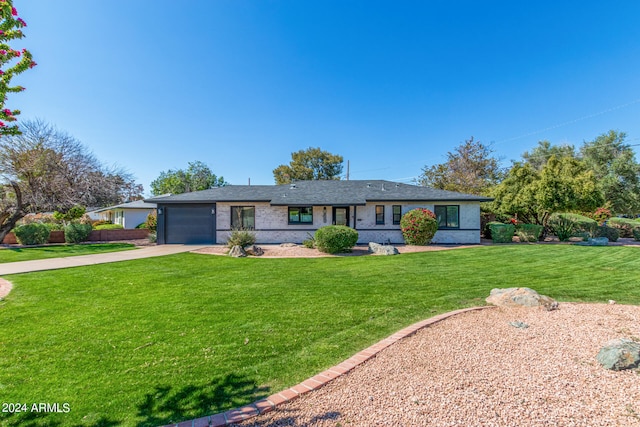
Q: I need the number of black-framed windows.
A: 5